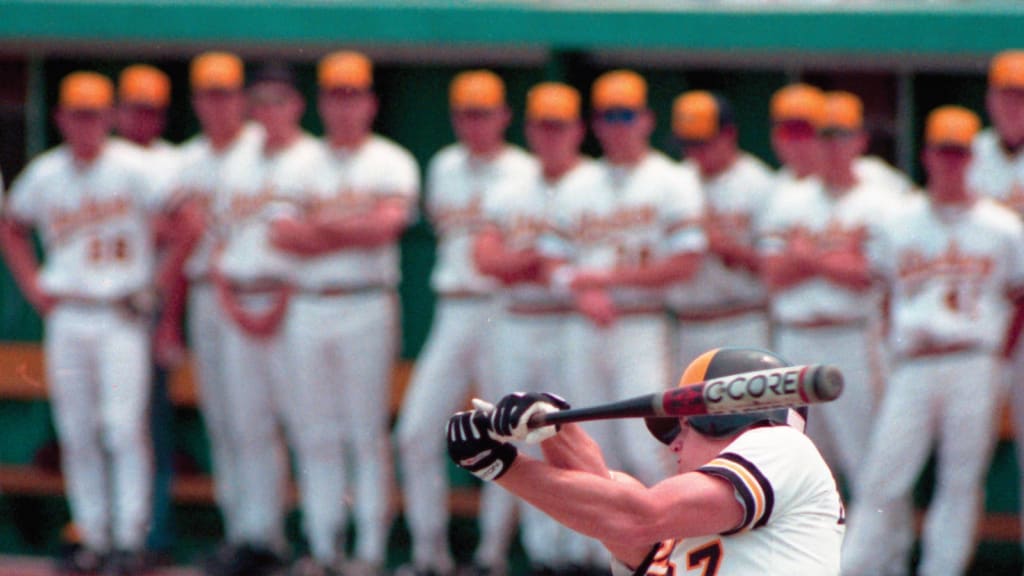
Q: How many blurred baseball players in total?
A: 13